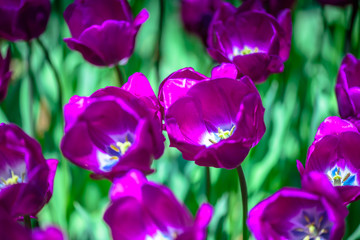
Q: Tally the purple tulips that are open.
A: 7